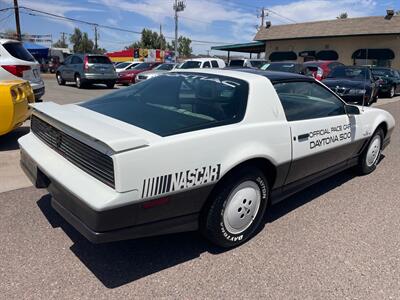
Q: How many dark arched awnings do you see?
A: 3